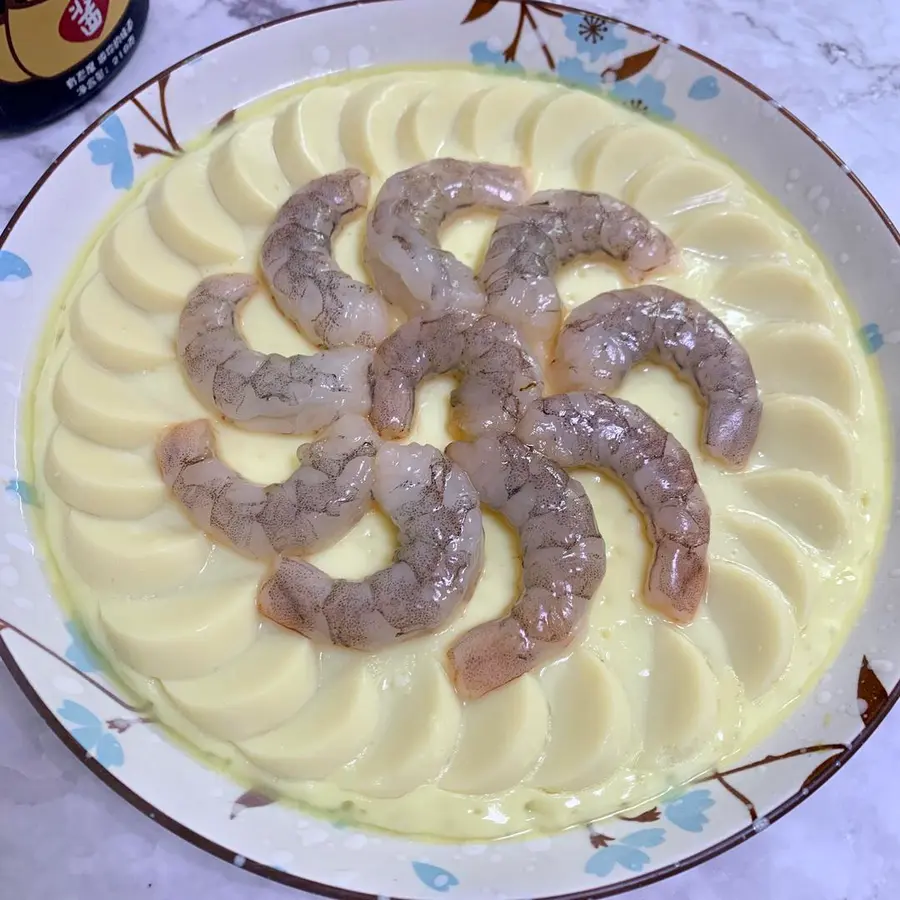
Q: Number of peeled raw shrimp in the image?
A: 10